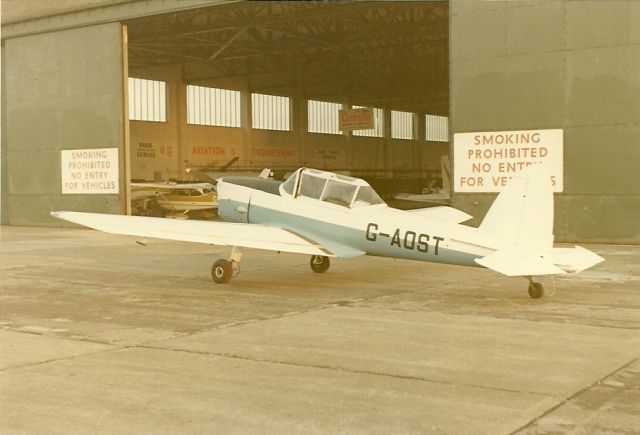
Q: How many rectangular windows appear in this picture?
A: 7